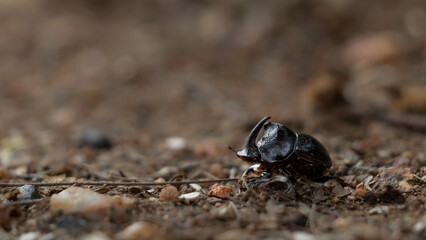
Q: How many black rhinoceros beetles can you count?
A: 1